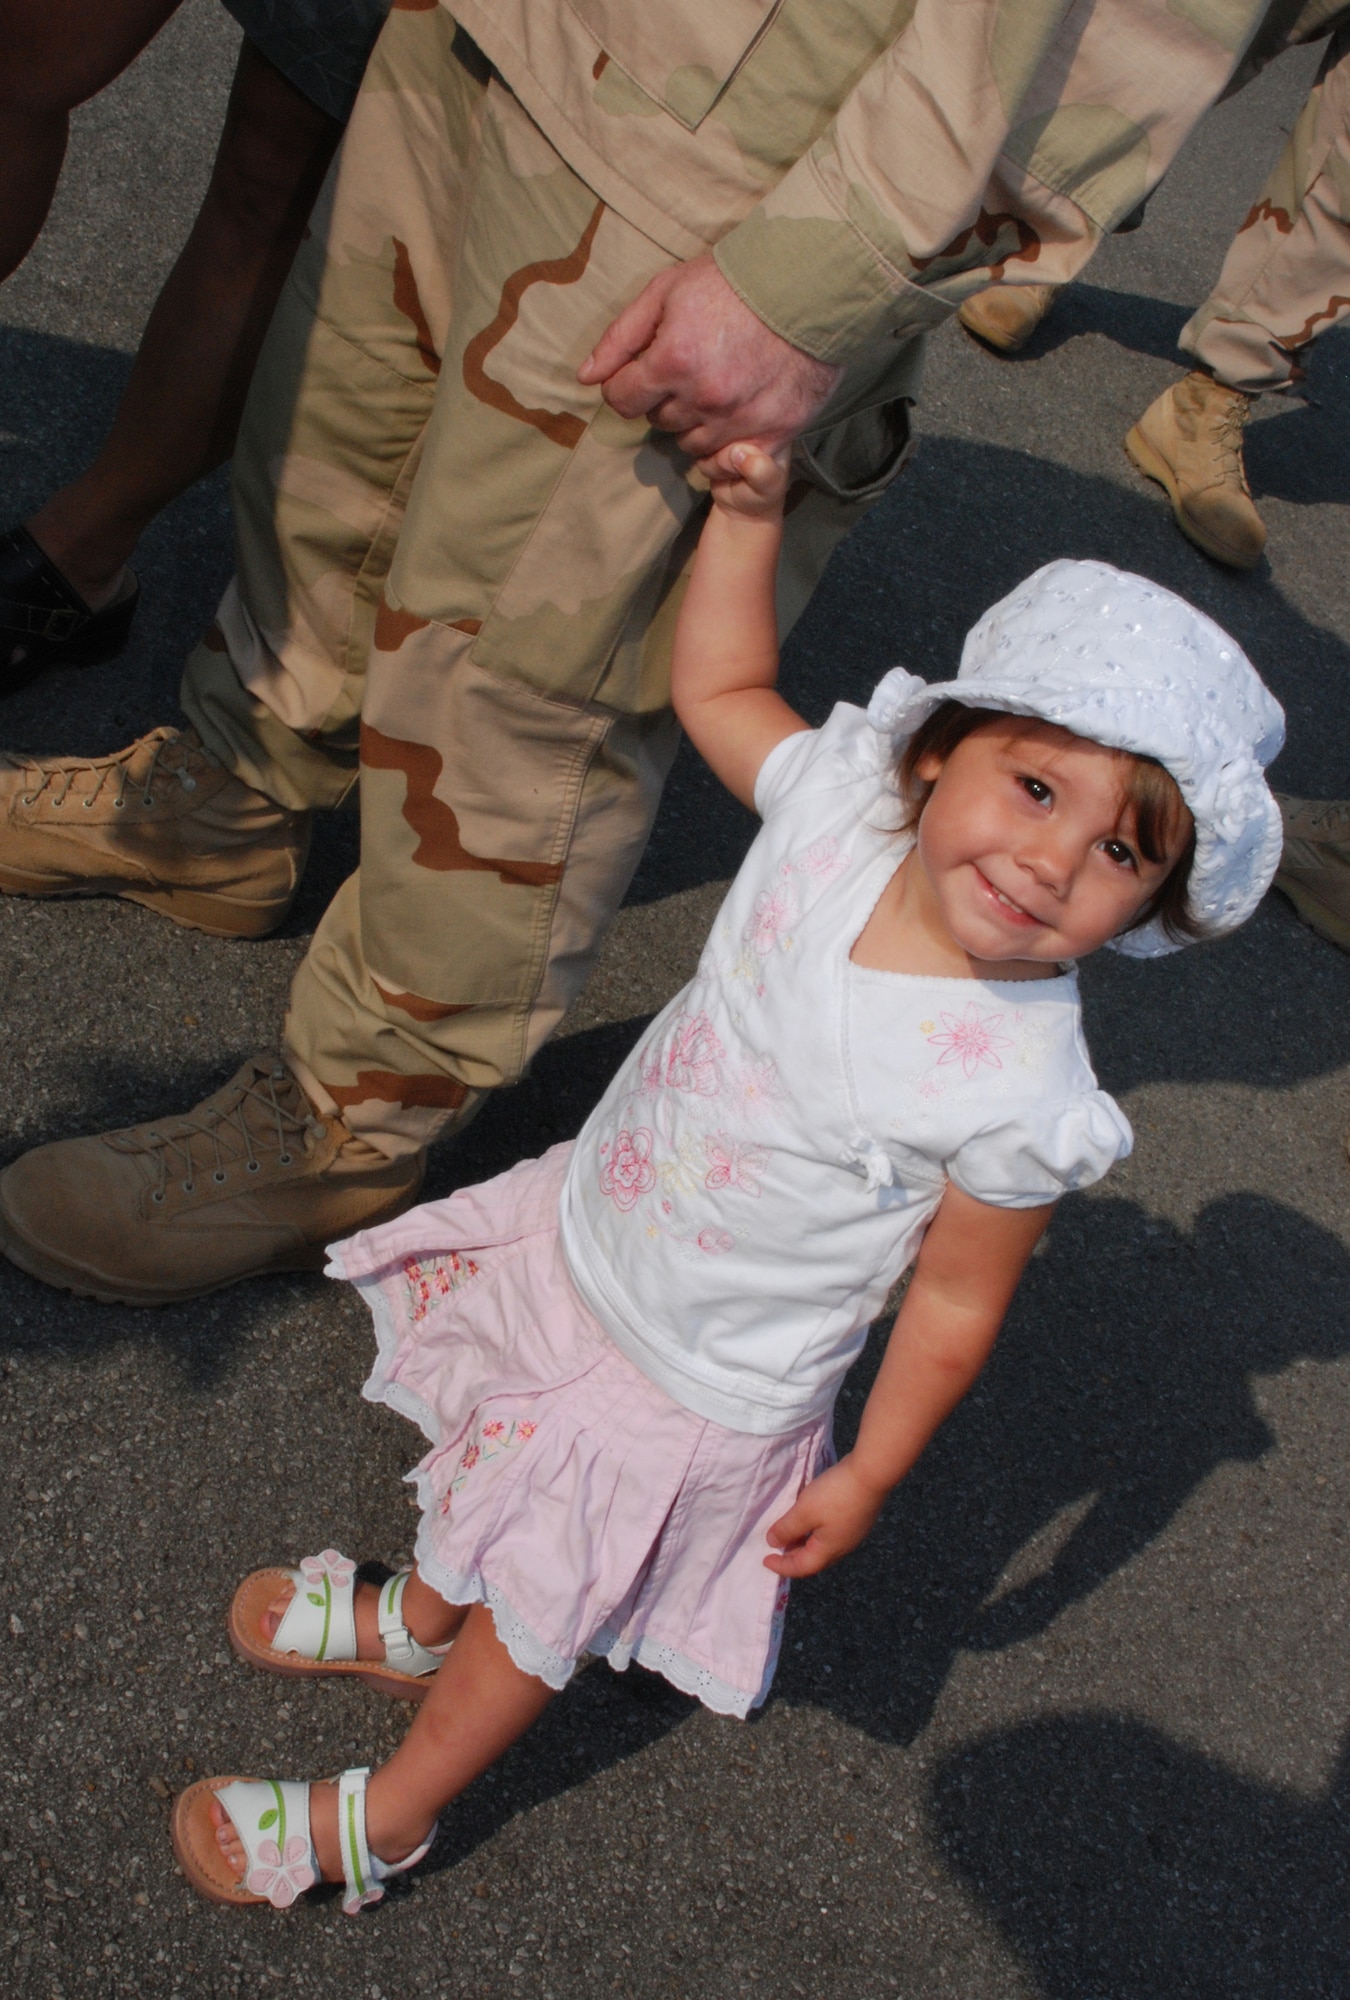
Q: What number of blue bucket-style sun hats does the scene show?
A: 0